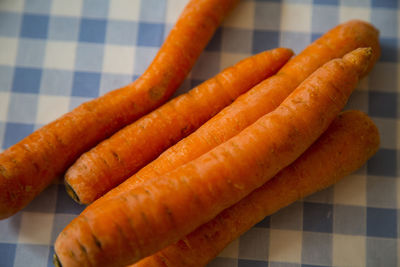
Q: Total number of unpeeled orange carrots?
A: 5